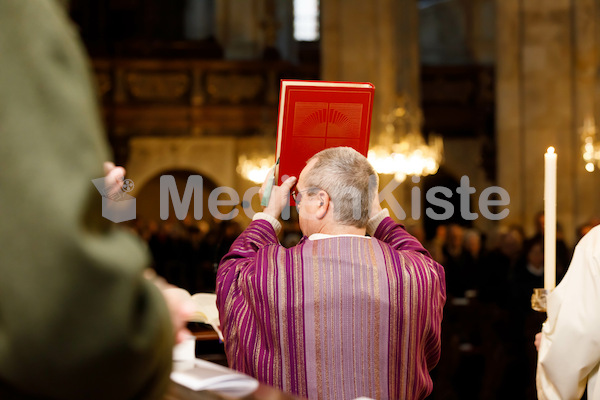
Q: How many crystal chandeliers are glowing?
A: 3